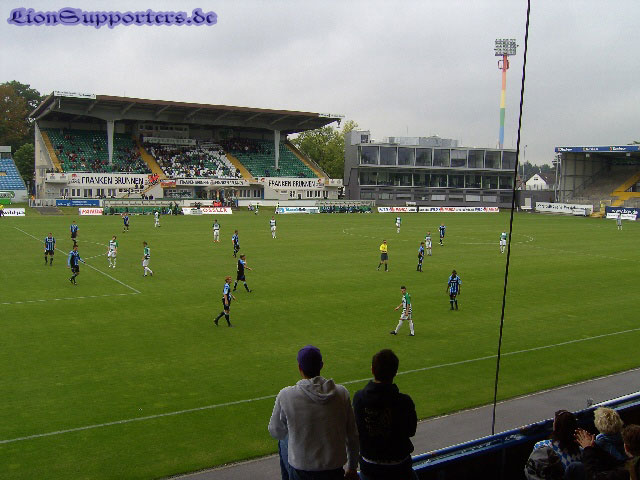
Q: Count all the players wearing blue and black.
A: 10